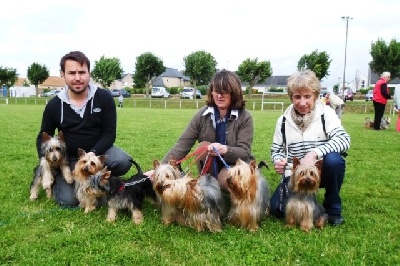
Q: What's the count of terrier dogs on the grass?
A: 7